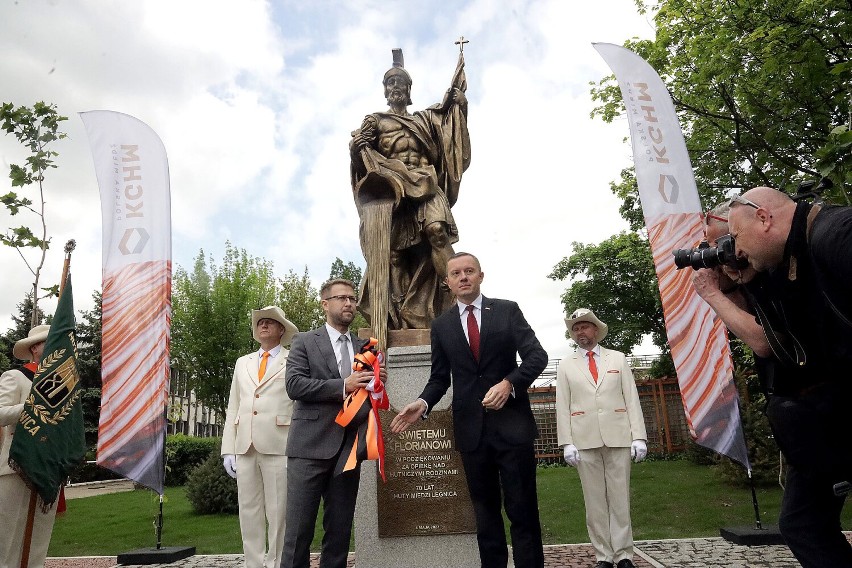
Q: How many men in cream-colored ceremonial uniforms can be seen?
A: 3